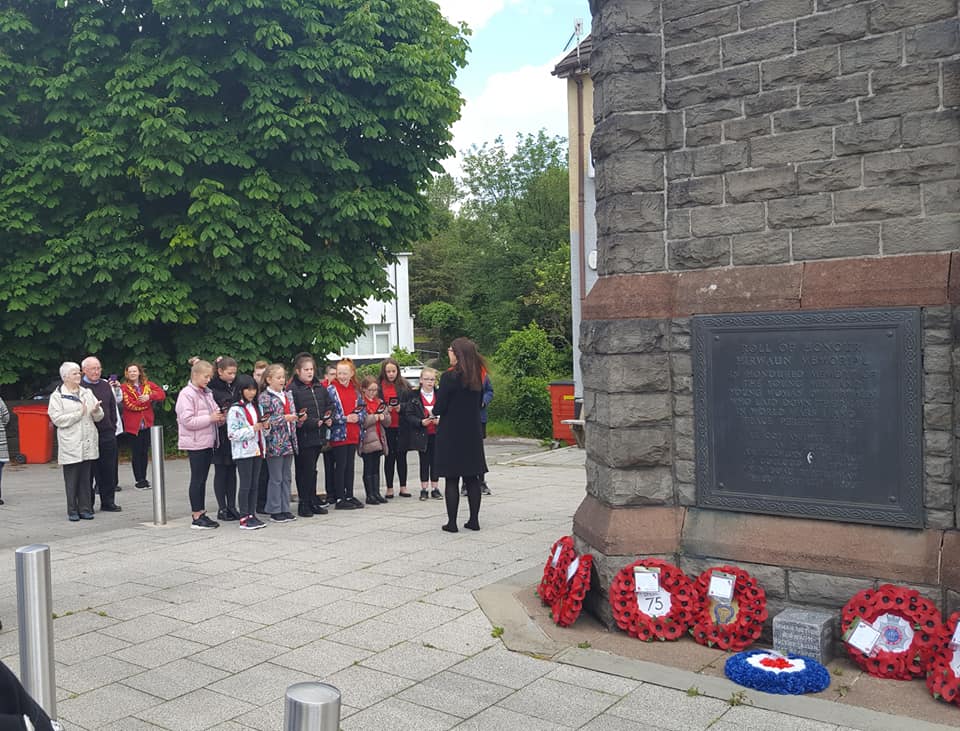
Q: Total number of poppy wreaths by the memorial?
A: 6